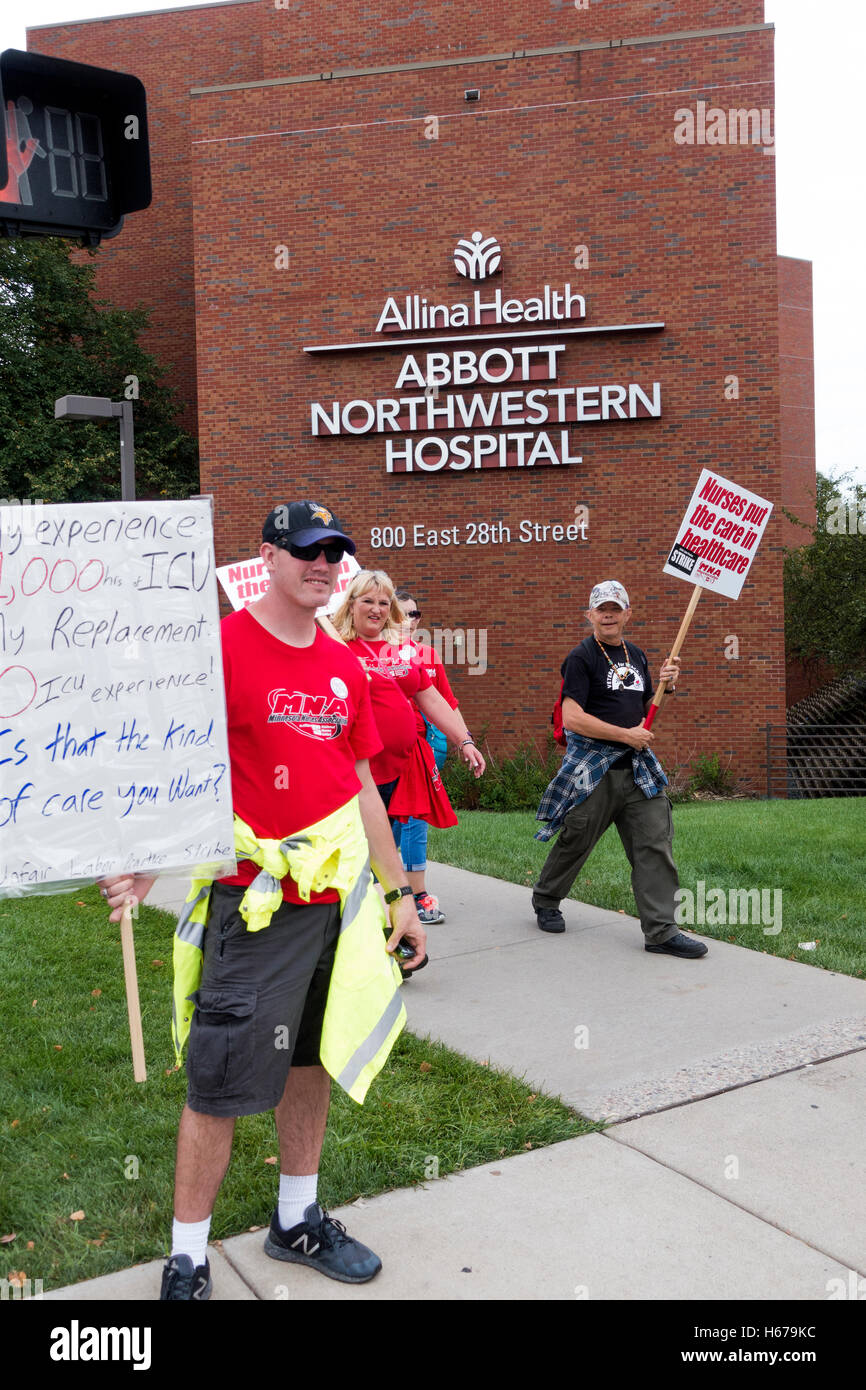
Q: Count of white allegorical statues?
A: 0